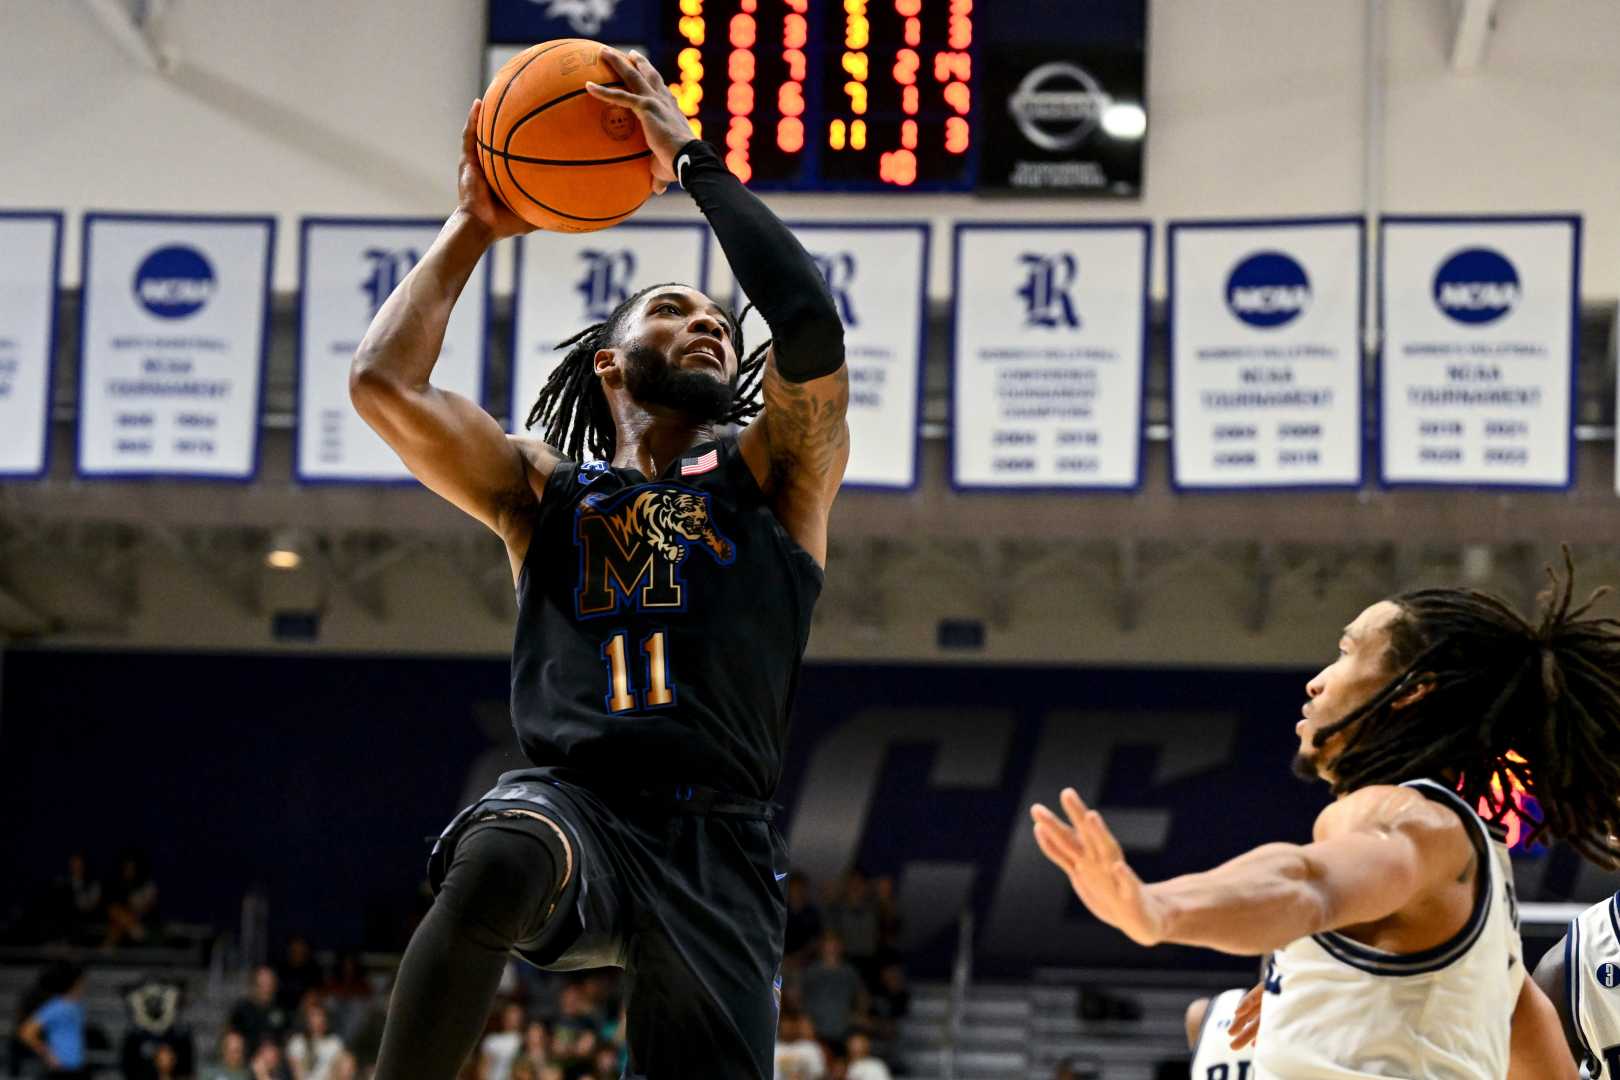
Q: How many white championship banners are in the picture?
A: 8